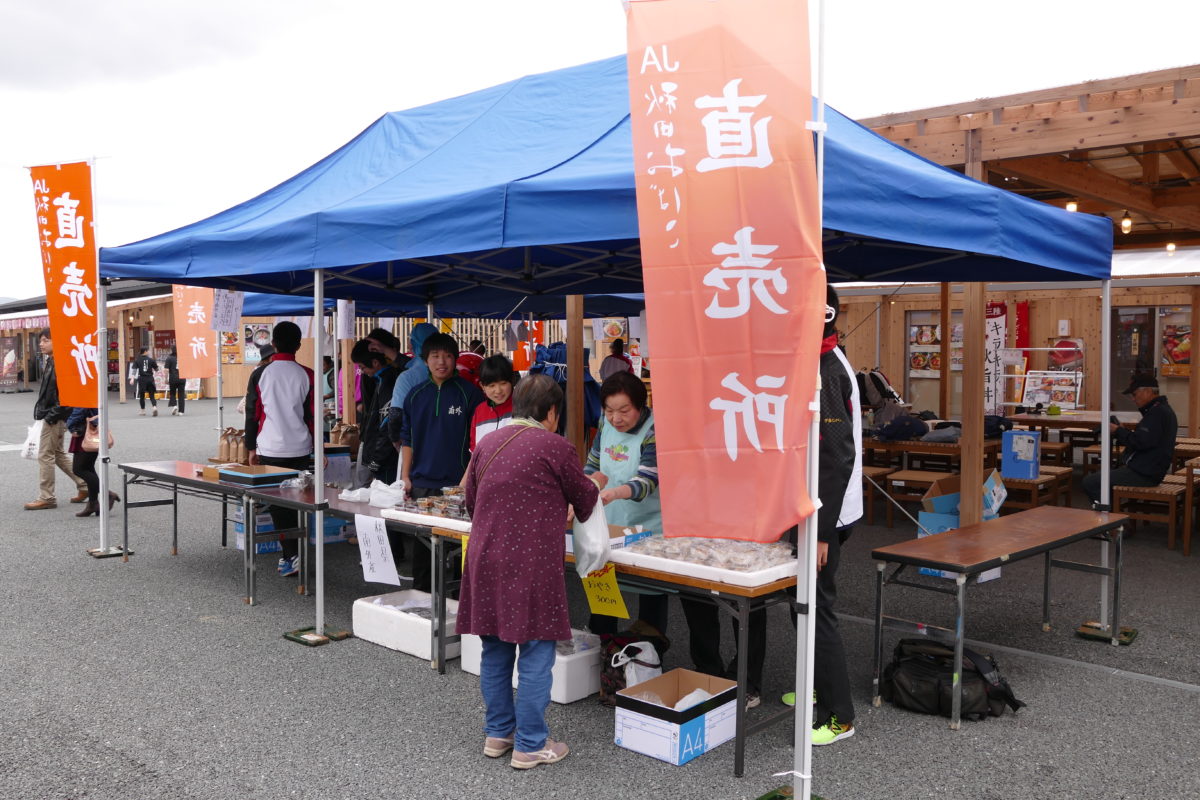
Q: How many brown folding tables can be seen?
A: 4